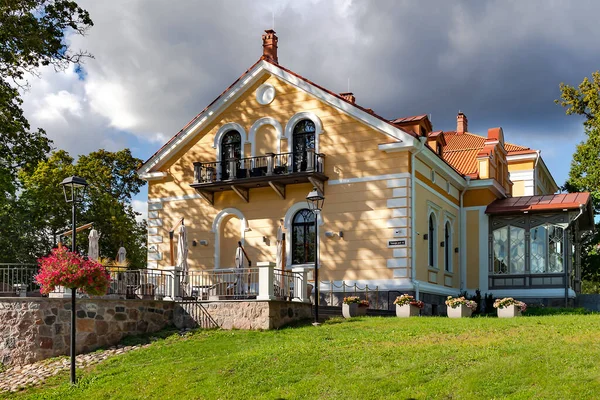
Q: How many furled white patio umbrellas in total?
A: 5